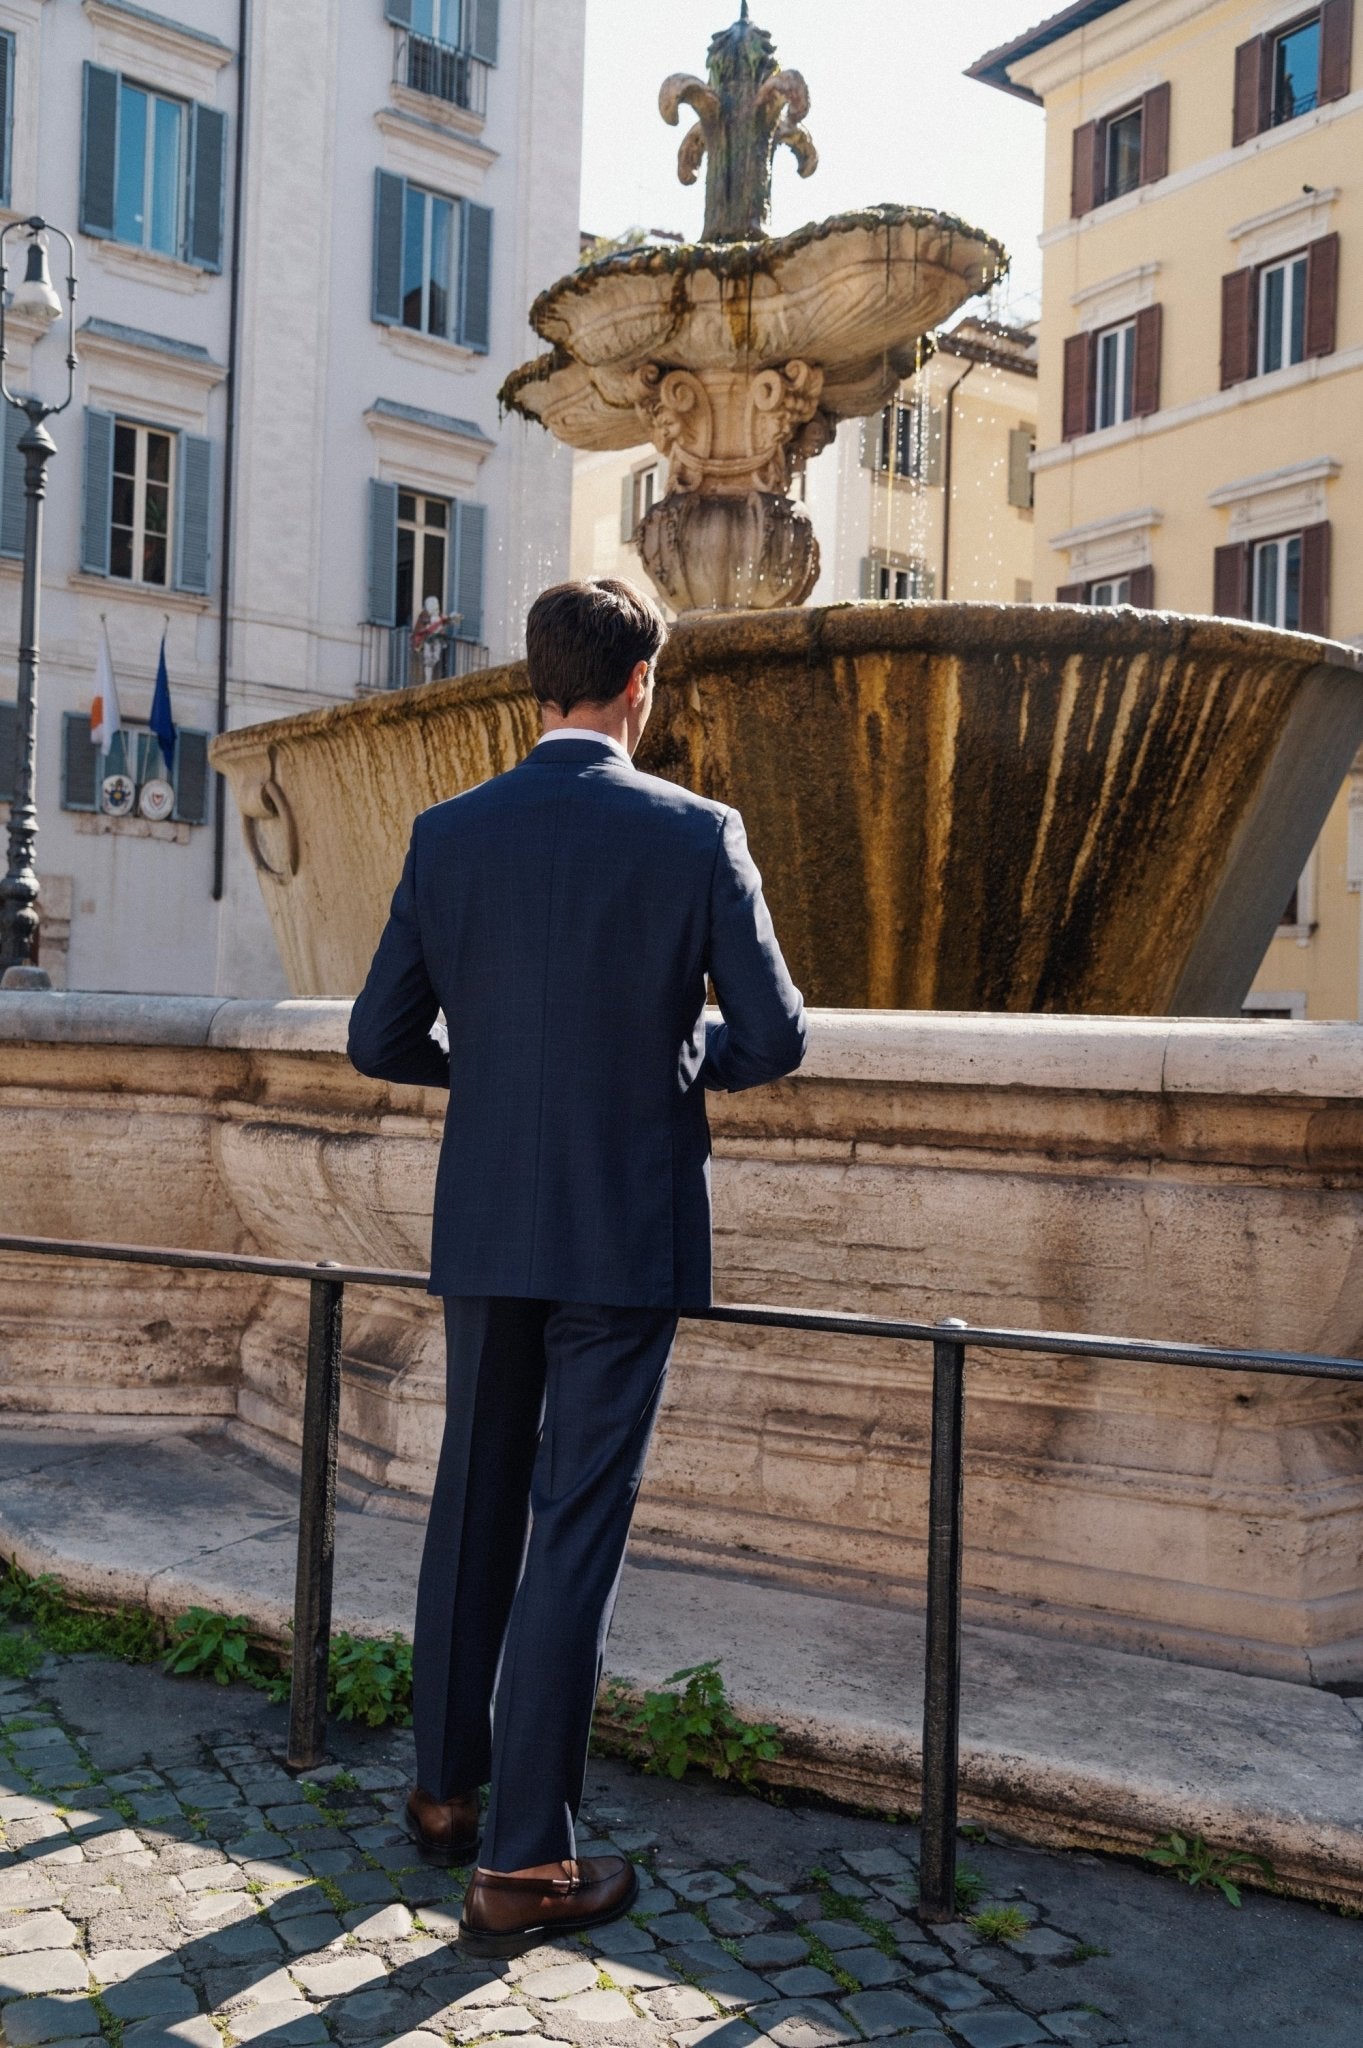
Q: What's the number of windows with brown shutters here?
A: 6